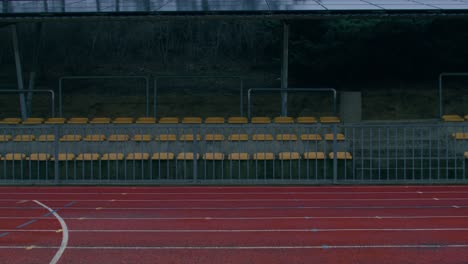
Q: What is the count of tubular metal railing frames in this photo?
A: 5